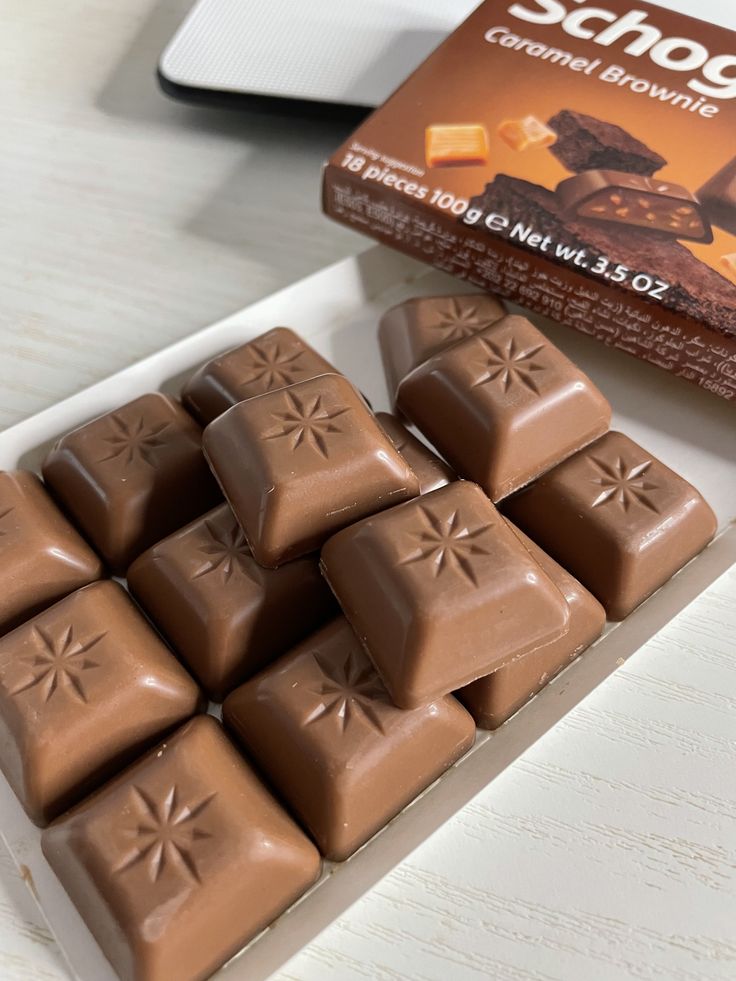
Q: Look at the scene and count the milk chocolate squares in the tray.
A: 14